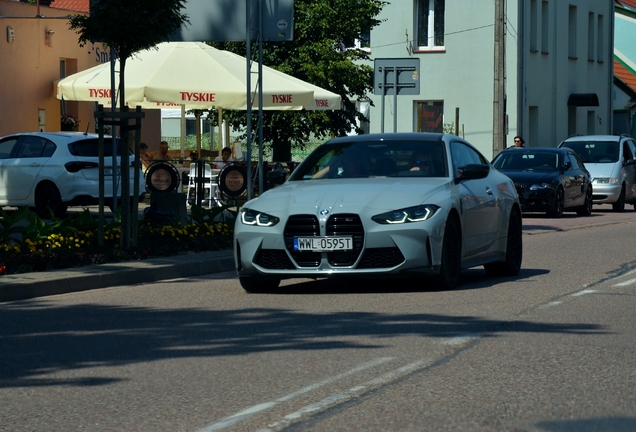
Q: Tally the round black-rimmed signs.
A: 2